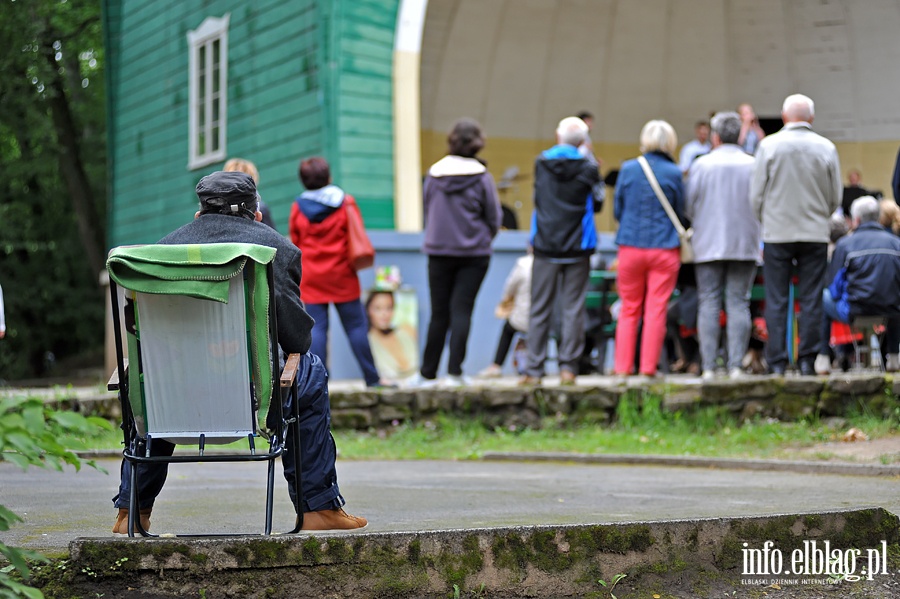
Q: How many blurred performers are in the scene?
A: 4